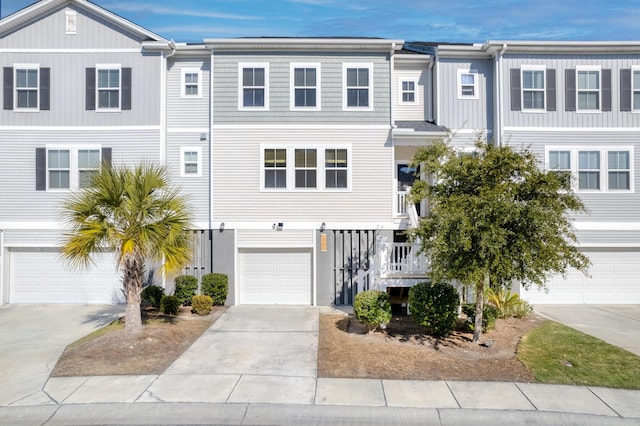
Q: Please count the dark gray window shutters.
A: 11